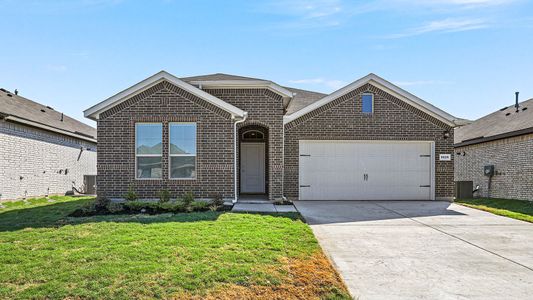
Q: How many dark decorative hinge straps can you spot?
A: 4